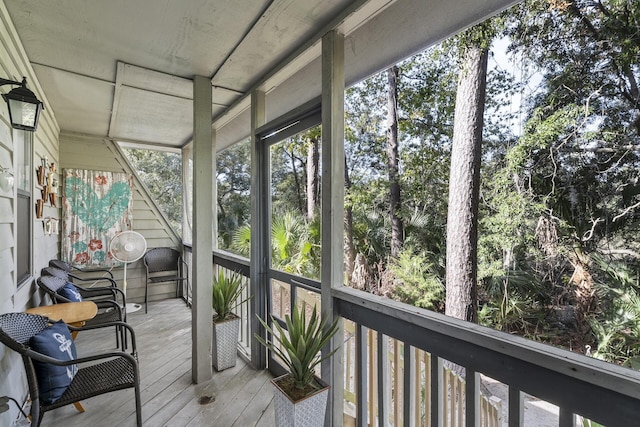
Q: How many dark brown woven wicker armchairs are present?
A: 5